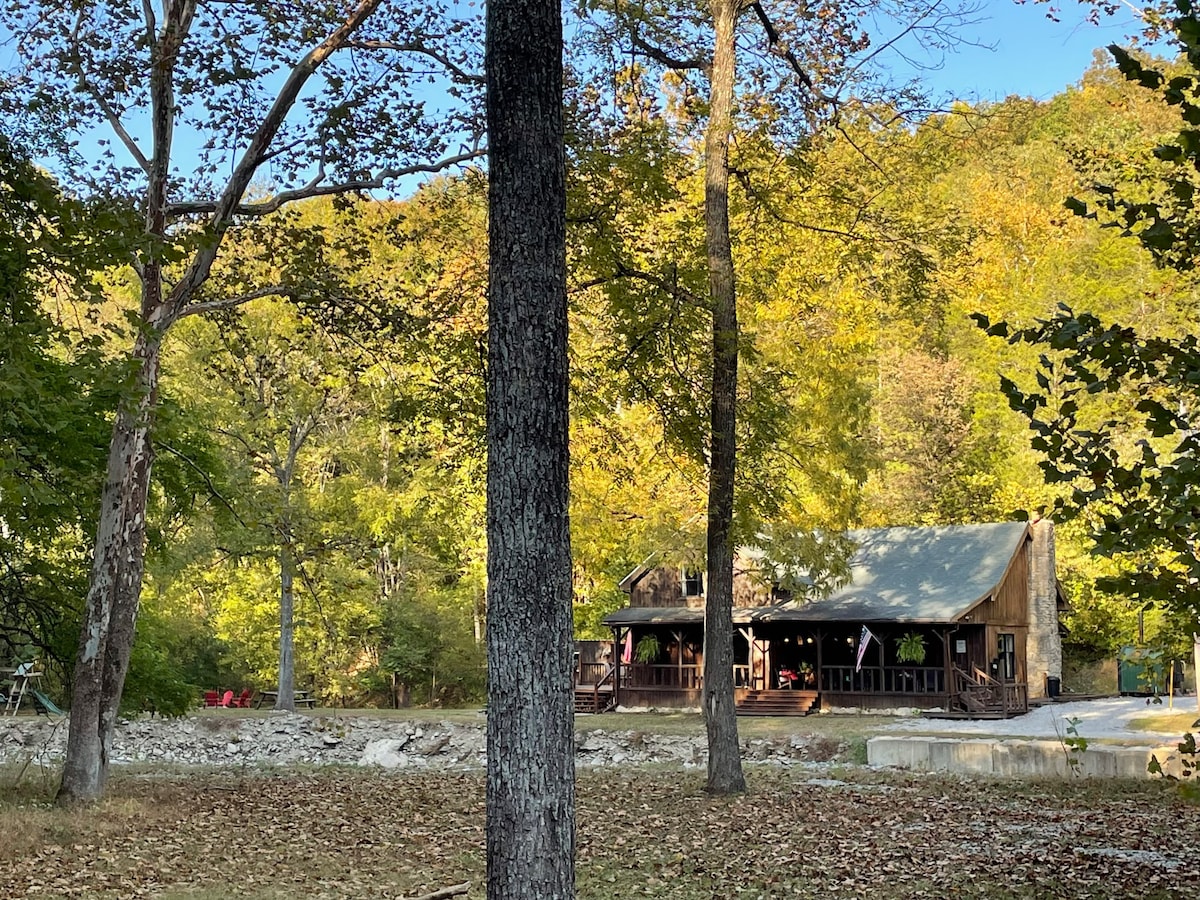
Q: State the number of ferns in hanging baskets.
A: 2